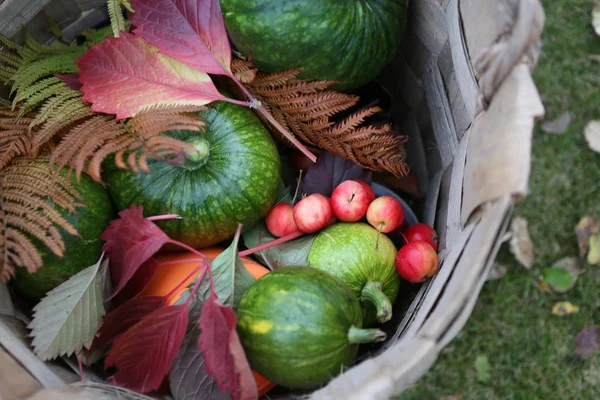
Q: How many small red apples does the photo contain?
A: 7